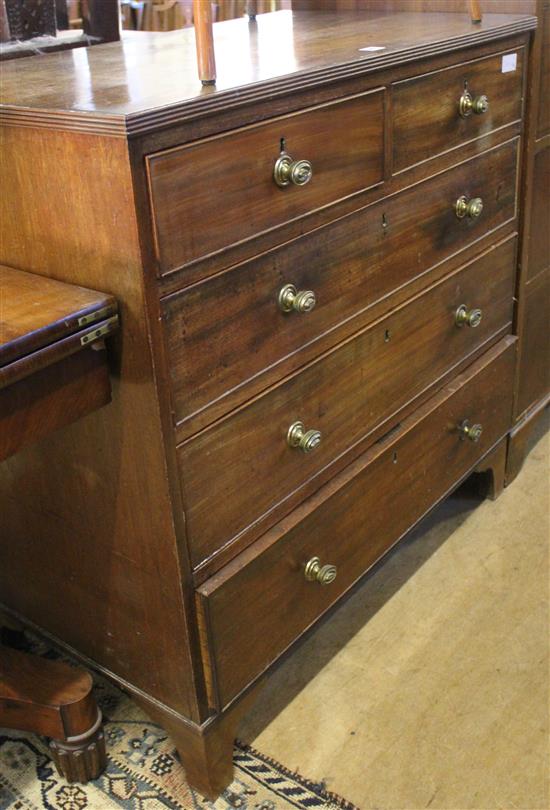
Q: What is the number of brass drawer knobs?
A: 8